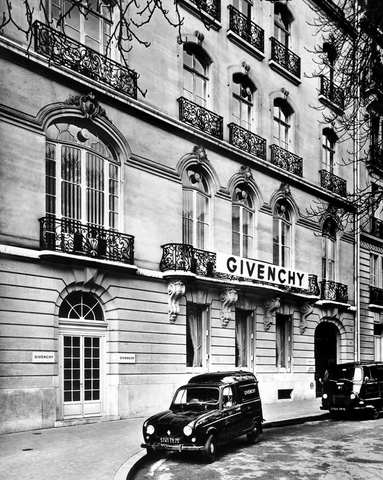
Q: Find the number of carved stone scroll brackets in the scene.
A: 4